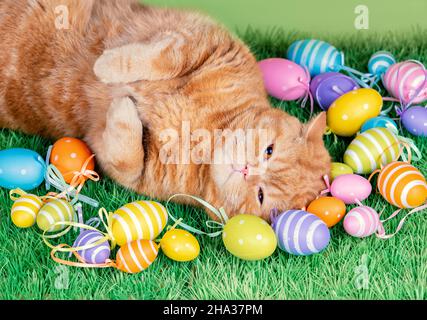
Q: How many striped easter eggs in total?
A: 12